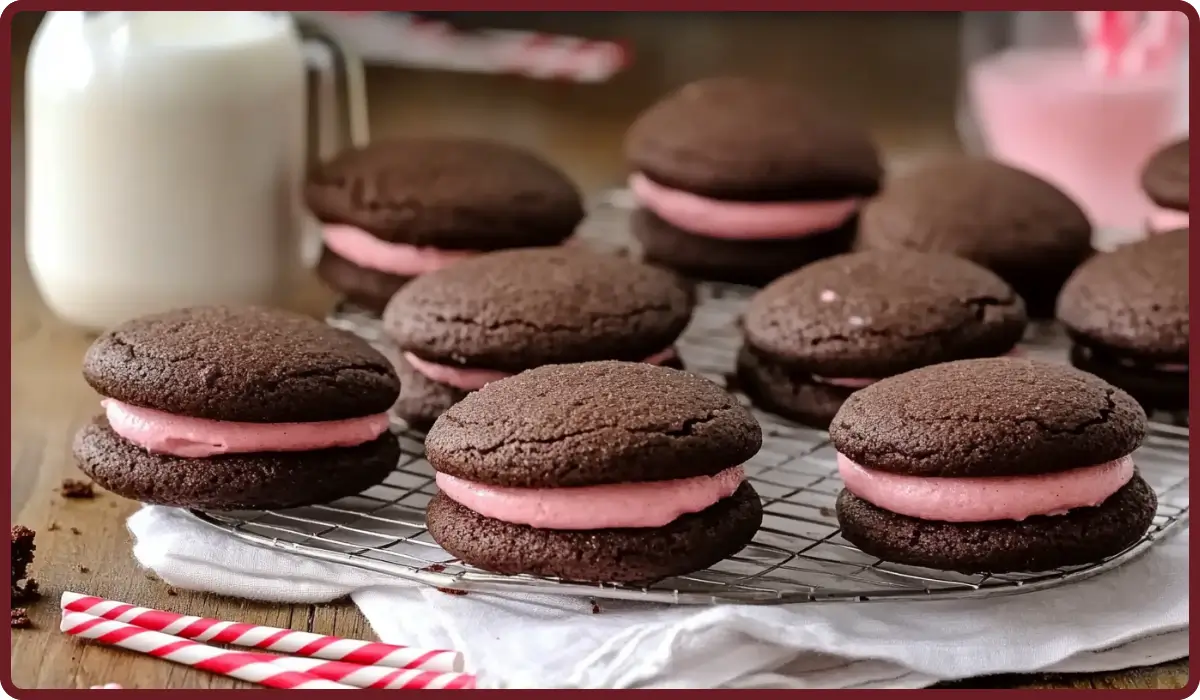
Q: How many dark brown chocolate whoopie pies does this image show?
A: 10